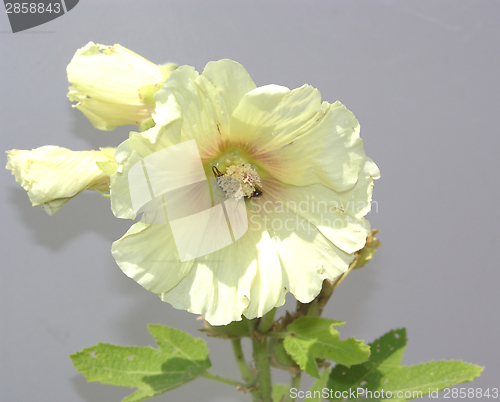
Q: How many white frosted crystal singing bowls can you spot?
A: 0